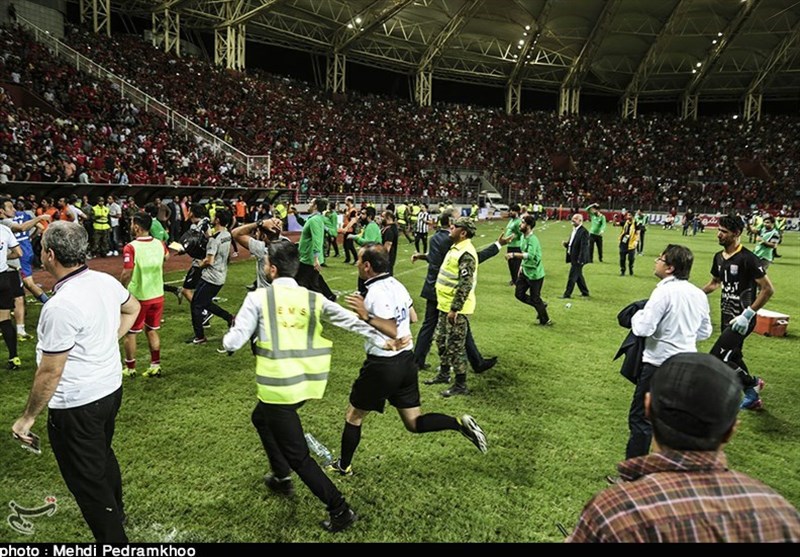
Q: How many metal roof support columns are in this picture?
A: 10